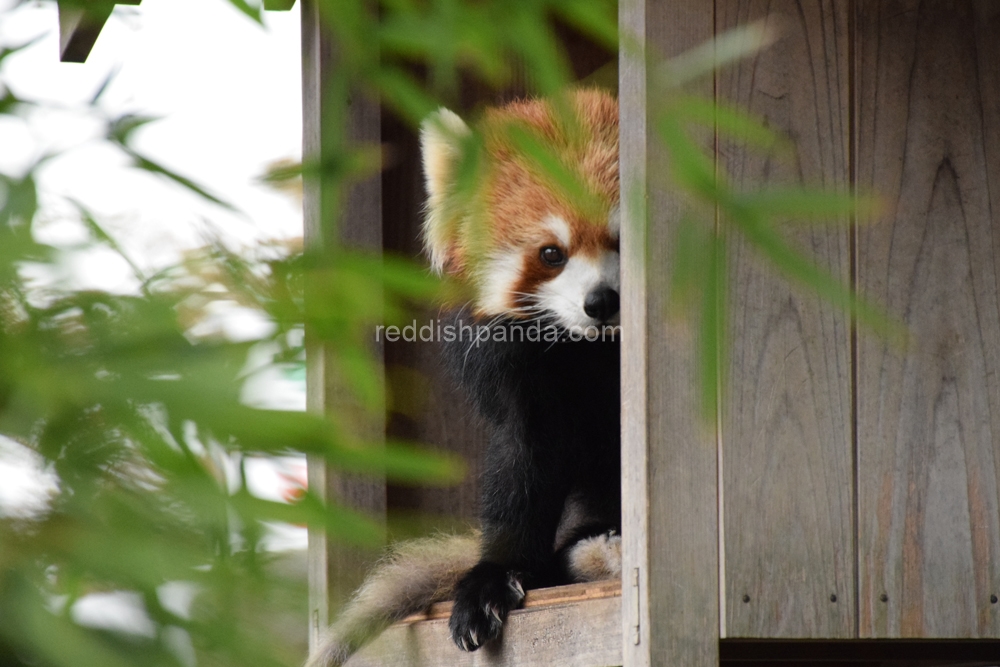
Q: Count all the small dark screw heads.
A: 4